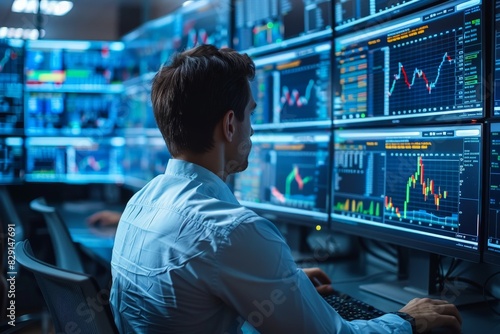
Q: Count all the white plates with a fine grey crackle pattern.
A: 0